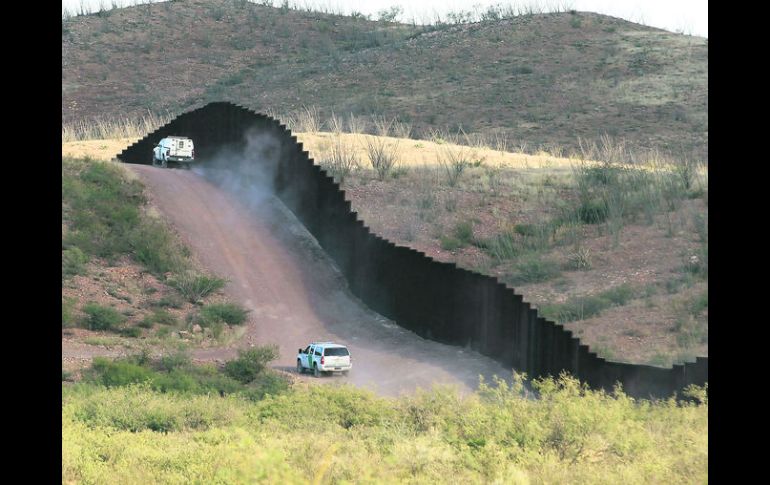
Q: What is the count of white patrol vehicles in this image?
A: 2